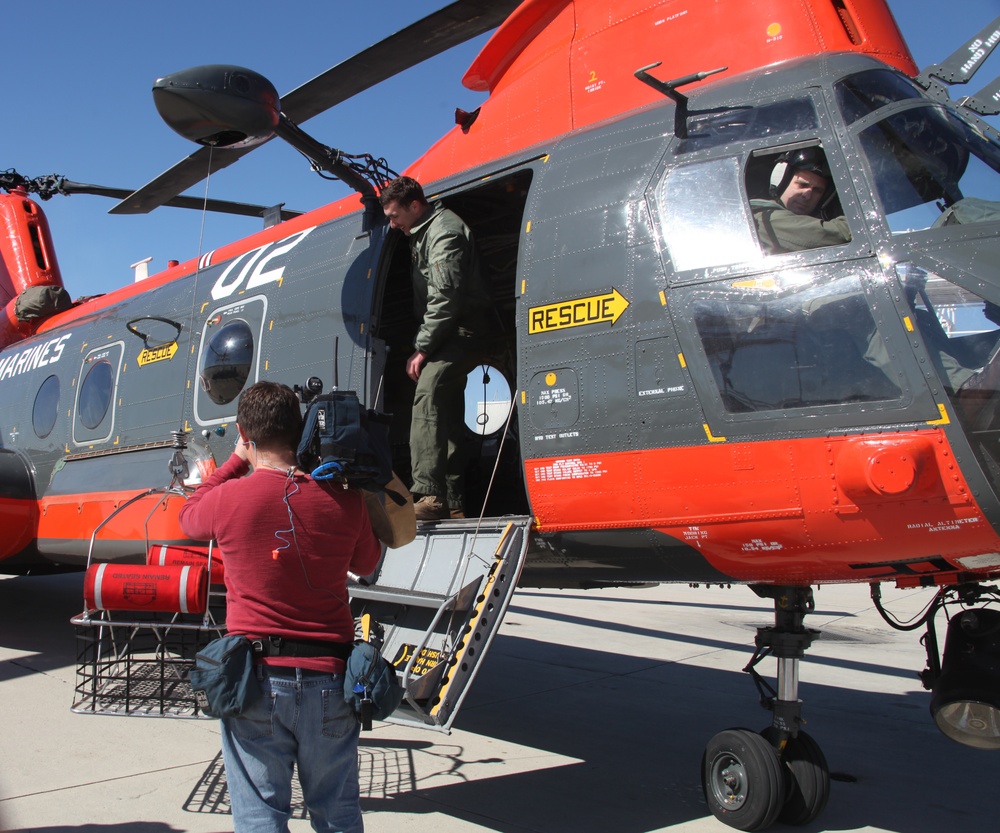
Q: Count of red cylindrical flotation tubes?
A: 2